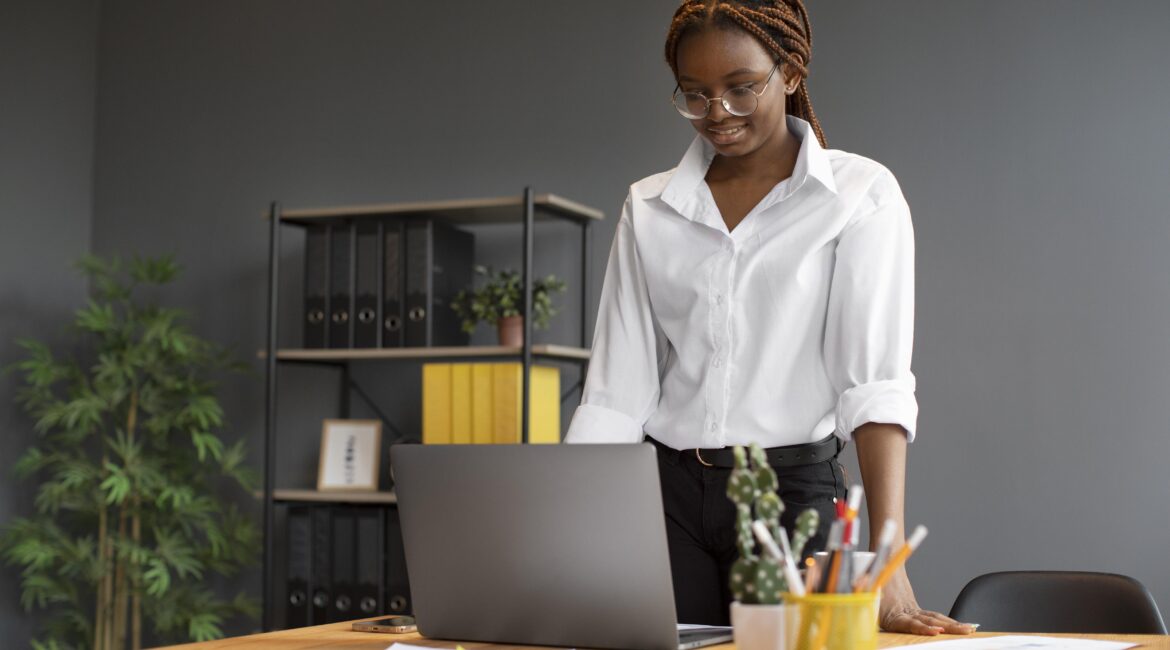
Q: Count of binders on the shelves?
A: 14